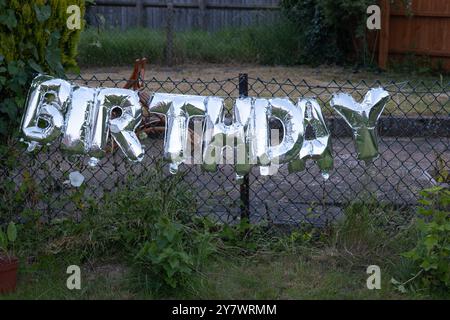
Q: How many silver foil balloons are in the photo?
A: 8